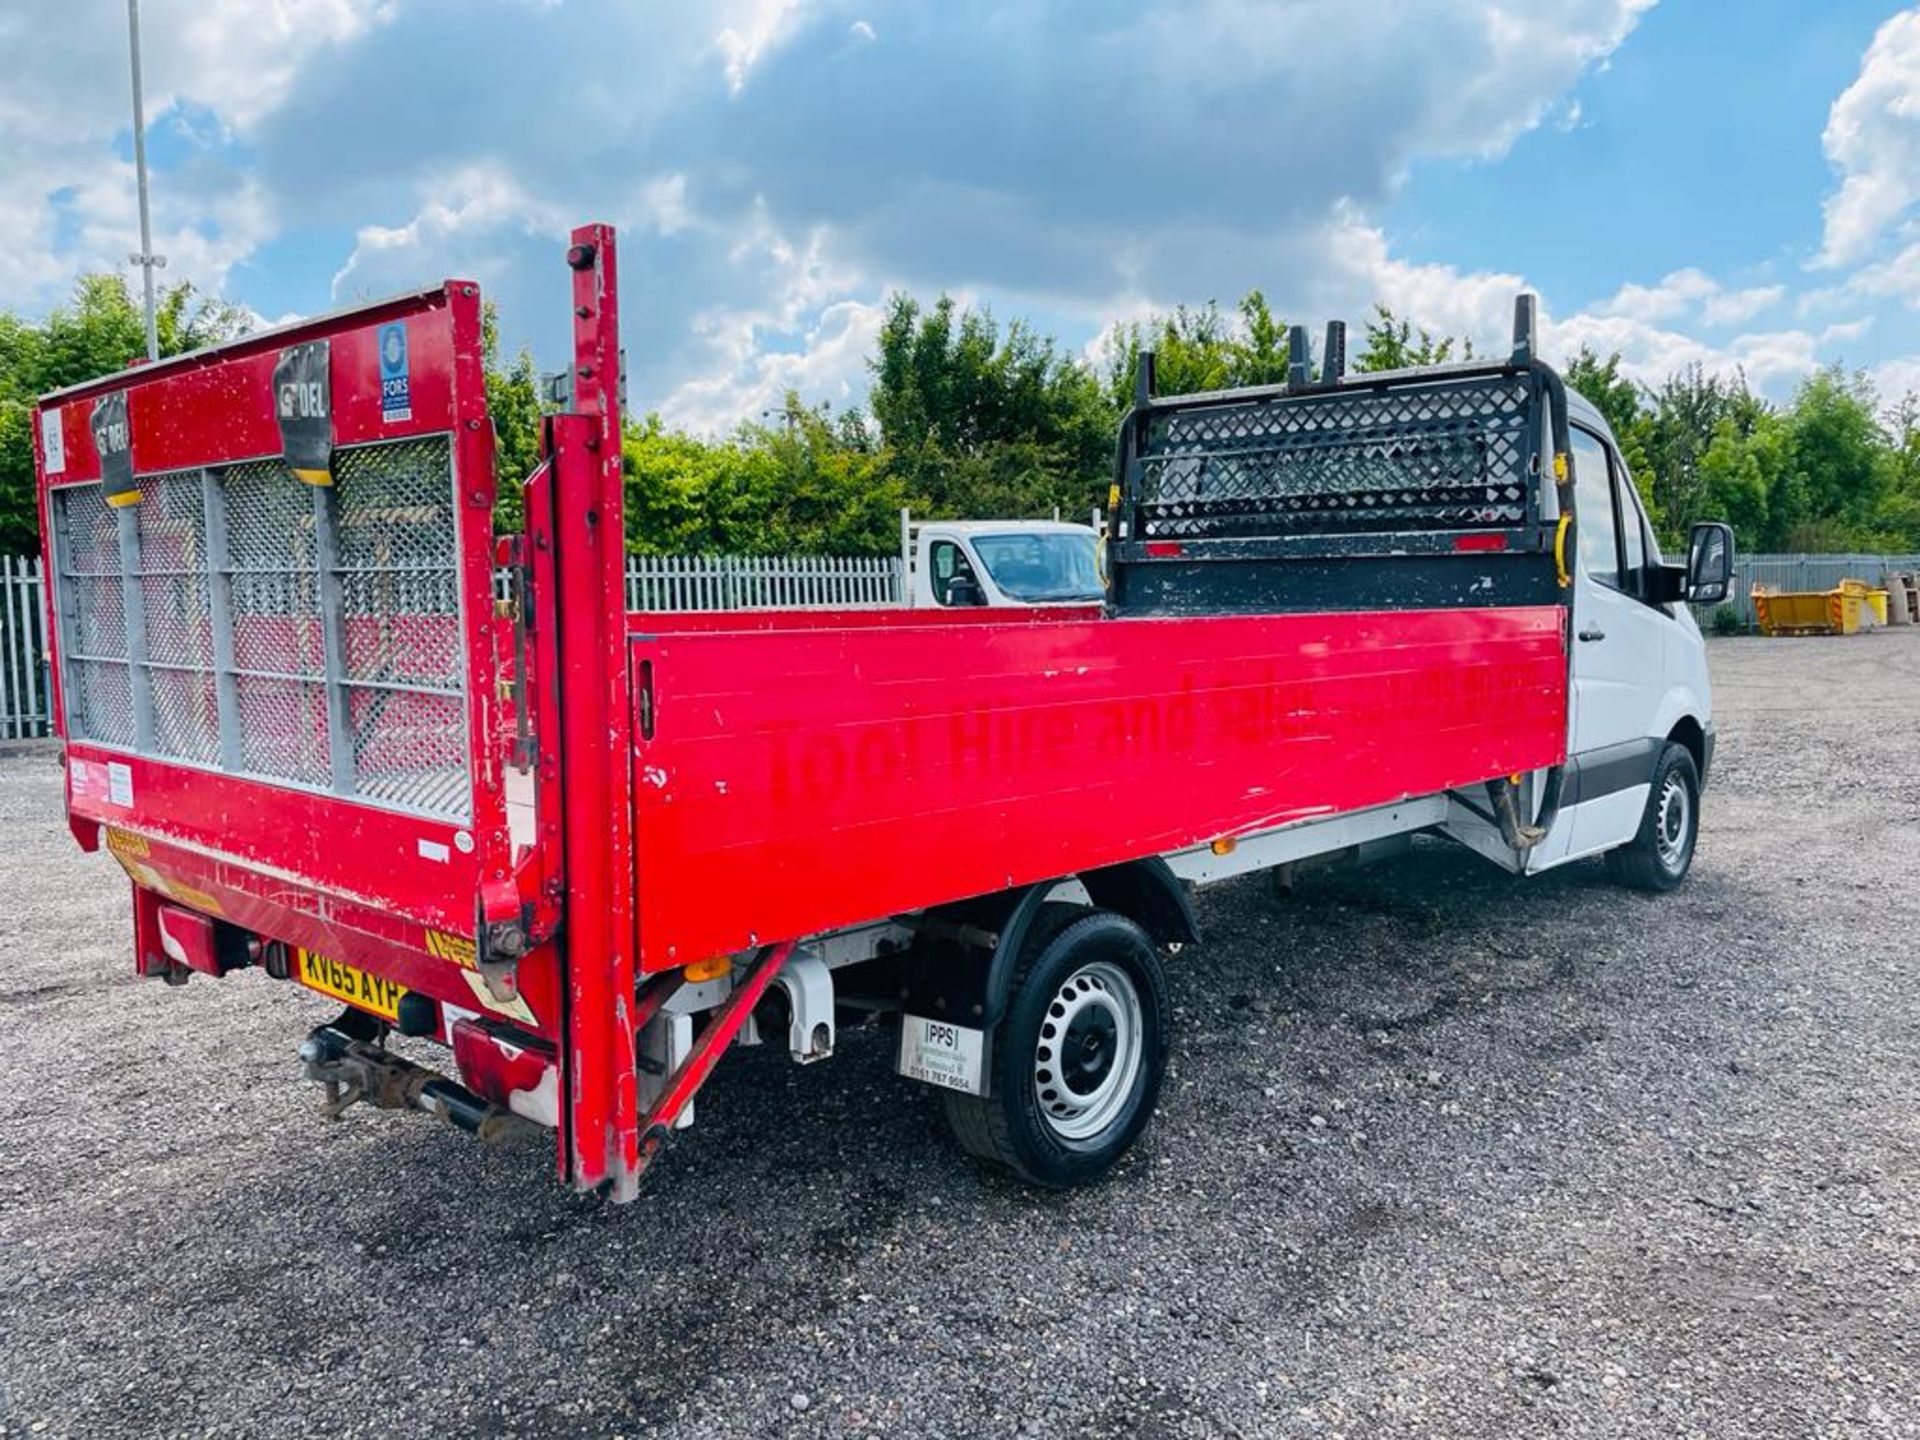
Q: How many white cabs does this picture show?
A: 2